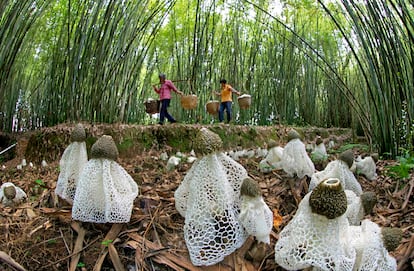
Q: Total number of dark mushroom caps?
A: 13